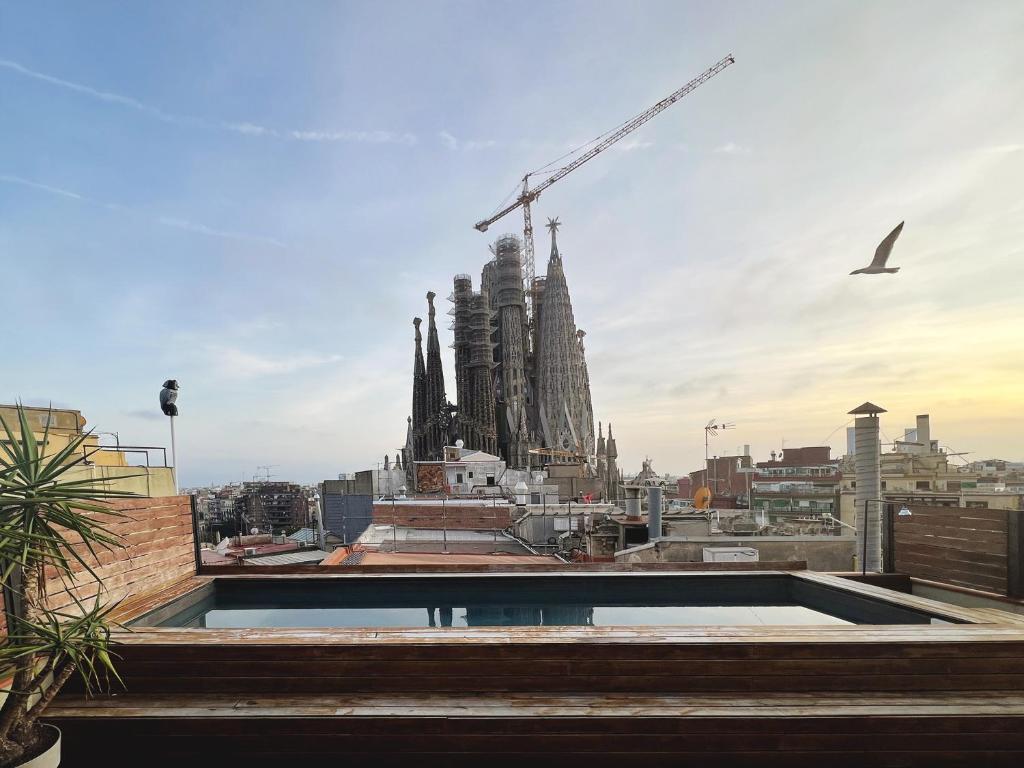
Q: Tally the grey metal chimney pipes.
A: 3